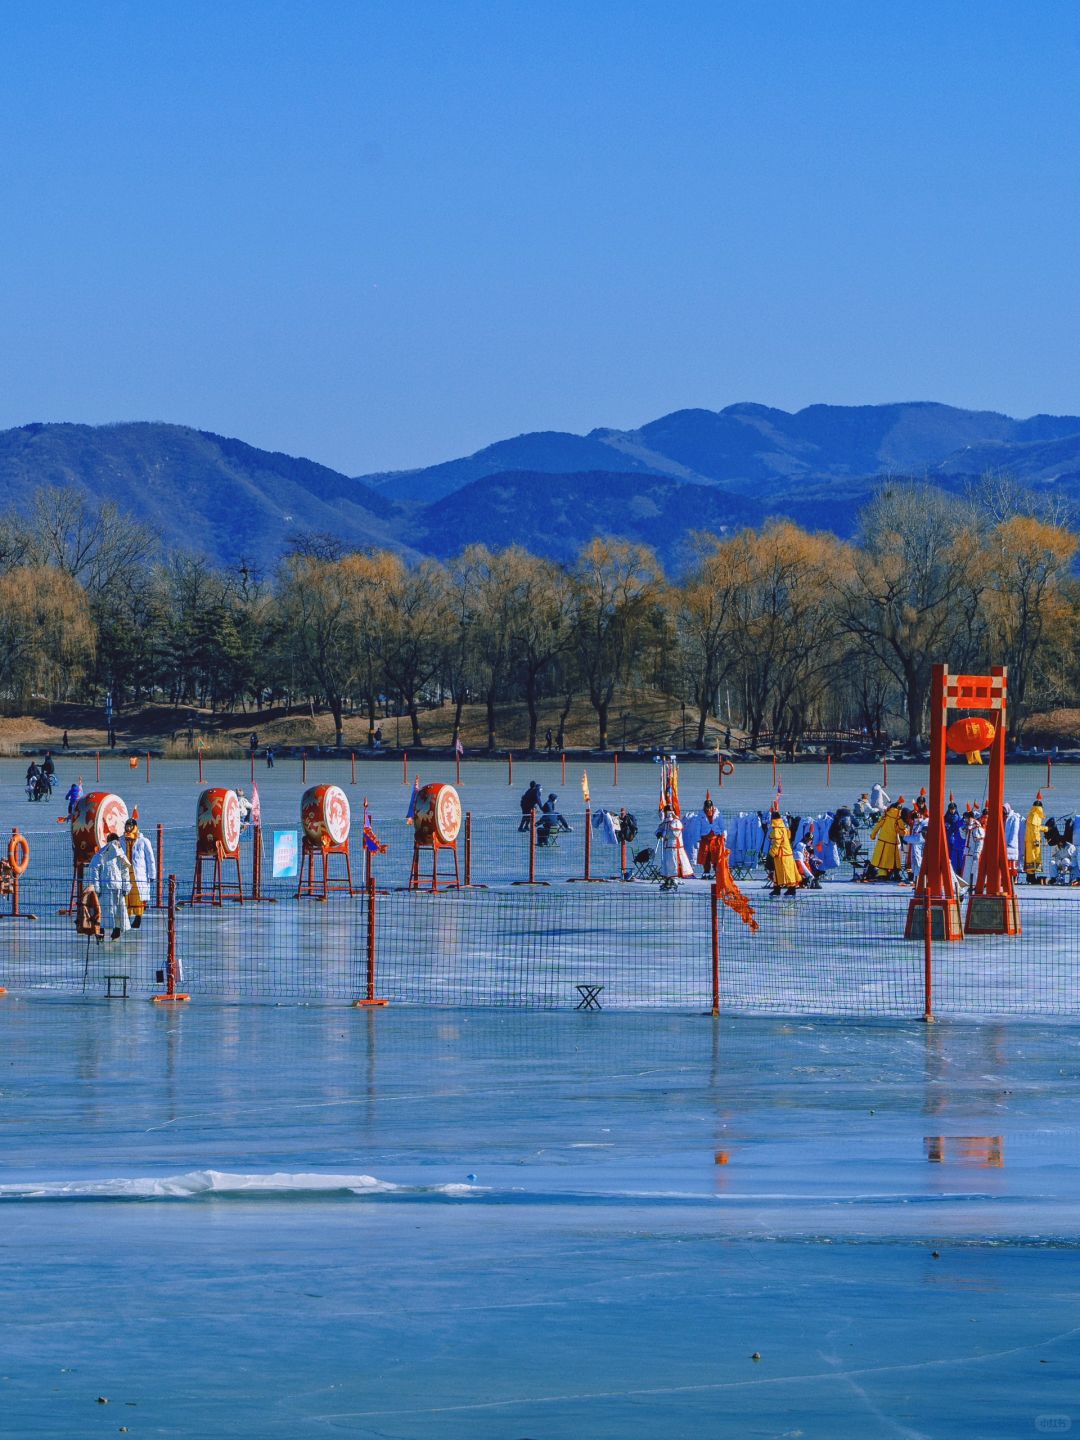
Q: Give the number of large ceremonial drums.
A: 4